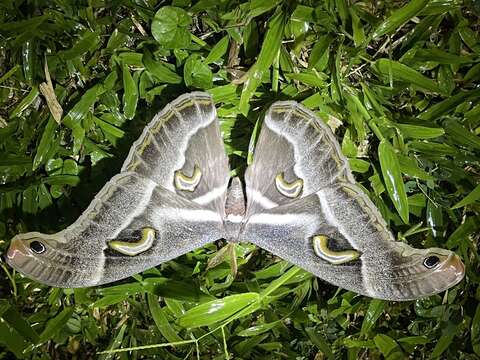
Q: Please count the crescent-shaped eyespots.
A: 4